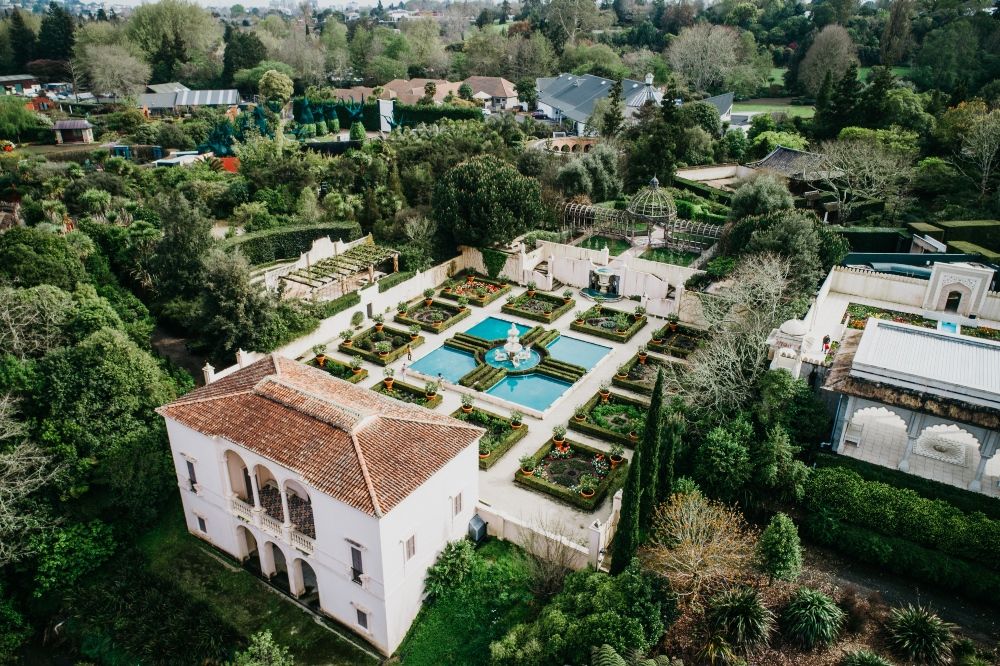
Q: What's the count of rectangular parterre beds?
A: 12